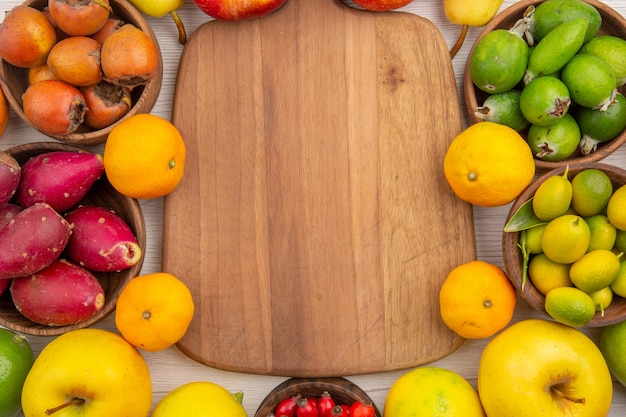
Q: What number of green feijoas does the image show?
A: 9